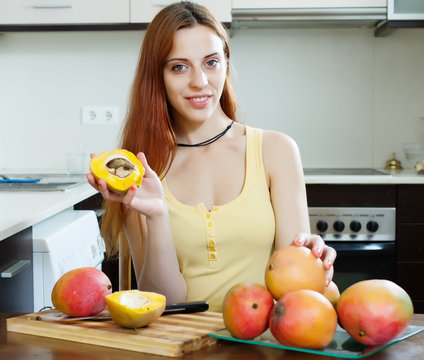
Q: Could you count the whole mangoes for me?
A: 6